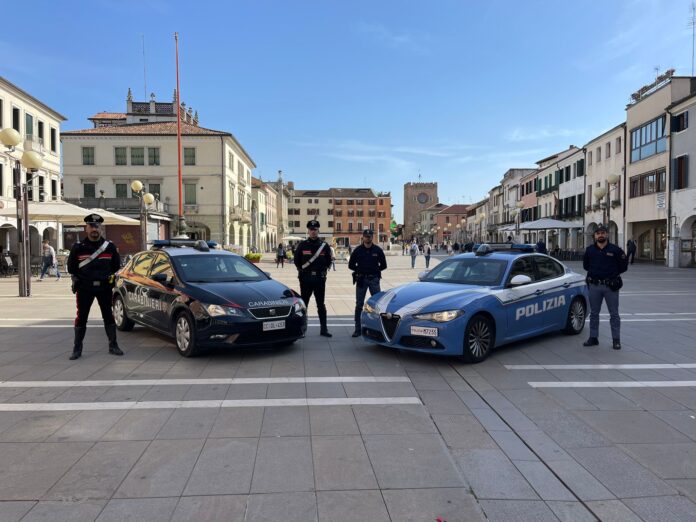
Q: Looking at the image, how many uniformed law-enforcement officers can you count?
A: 4